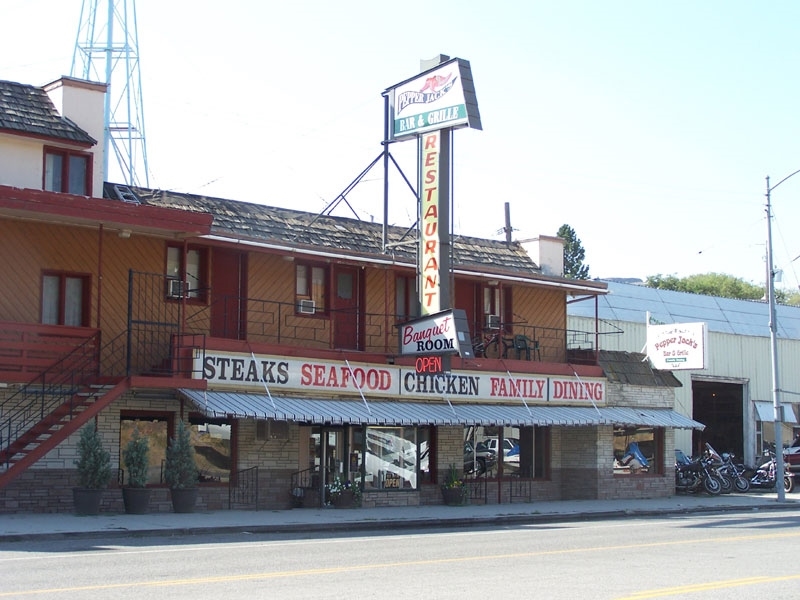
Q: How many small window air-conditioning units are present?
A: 3